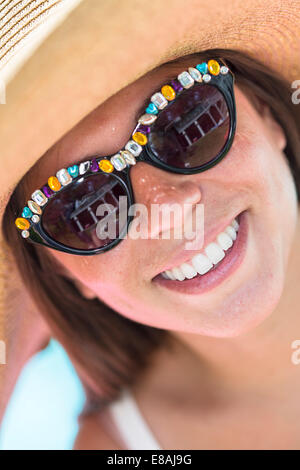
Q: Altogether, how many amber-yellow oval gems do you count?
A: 6